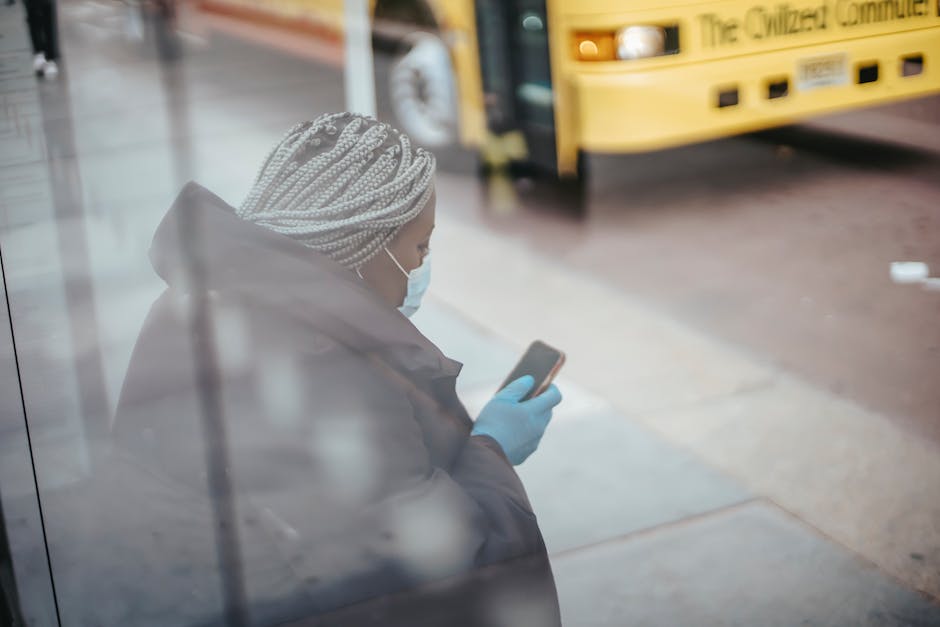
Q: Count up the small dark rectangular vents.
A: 4